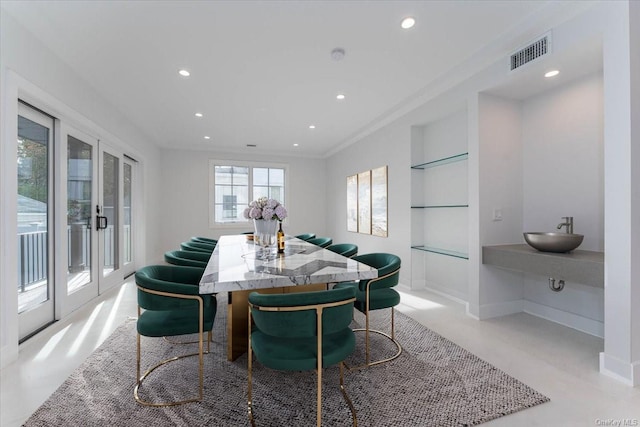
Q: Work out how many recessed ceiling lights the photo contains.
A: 8